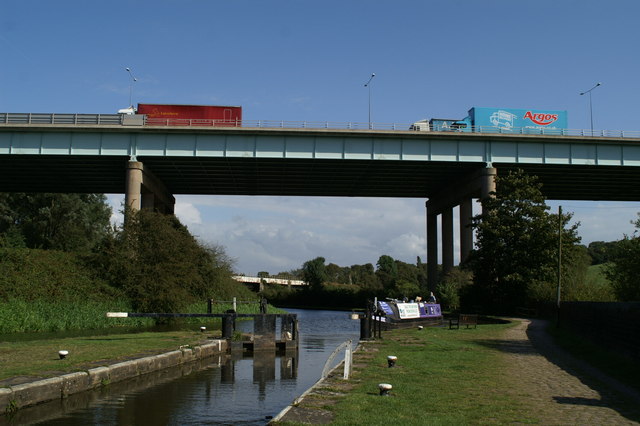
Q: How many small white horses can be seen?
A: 0